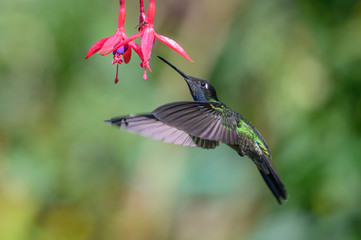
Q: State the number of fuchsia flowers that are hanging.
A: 2